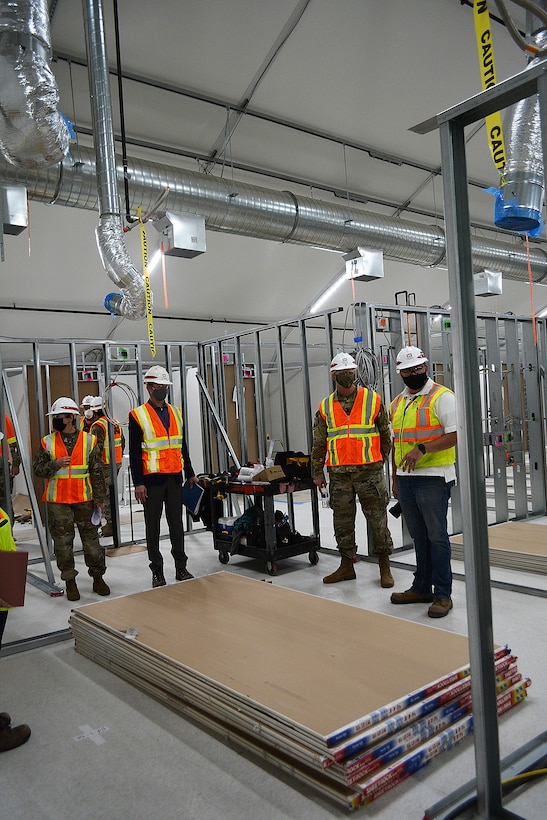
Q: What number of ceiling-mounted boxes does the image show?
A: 4